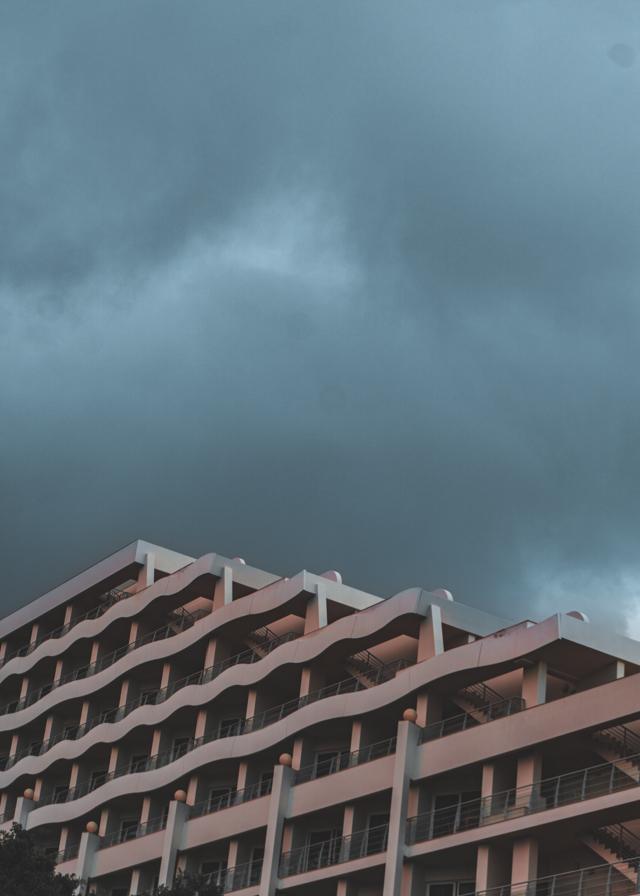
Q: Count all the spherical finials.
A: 5